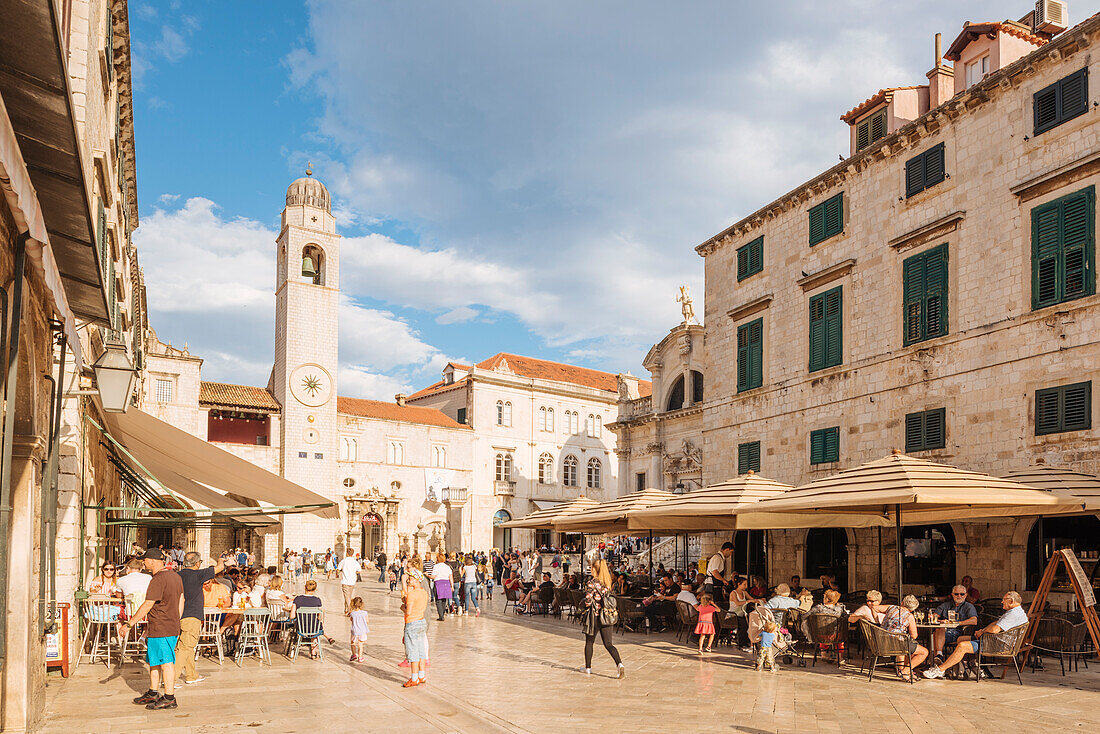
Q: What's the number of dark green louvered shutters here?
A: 13